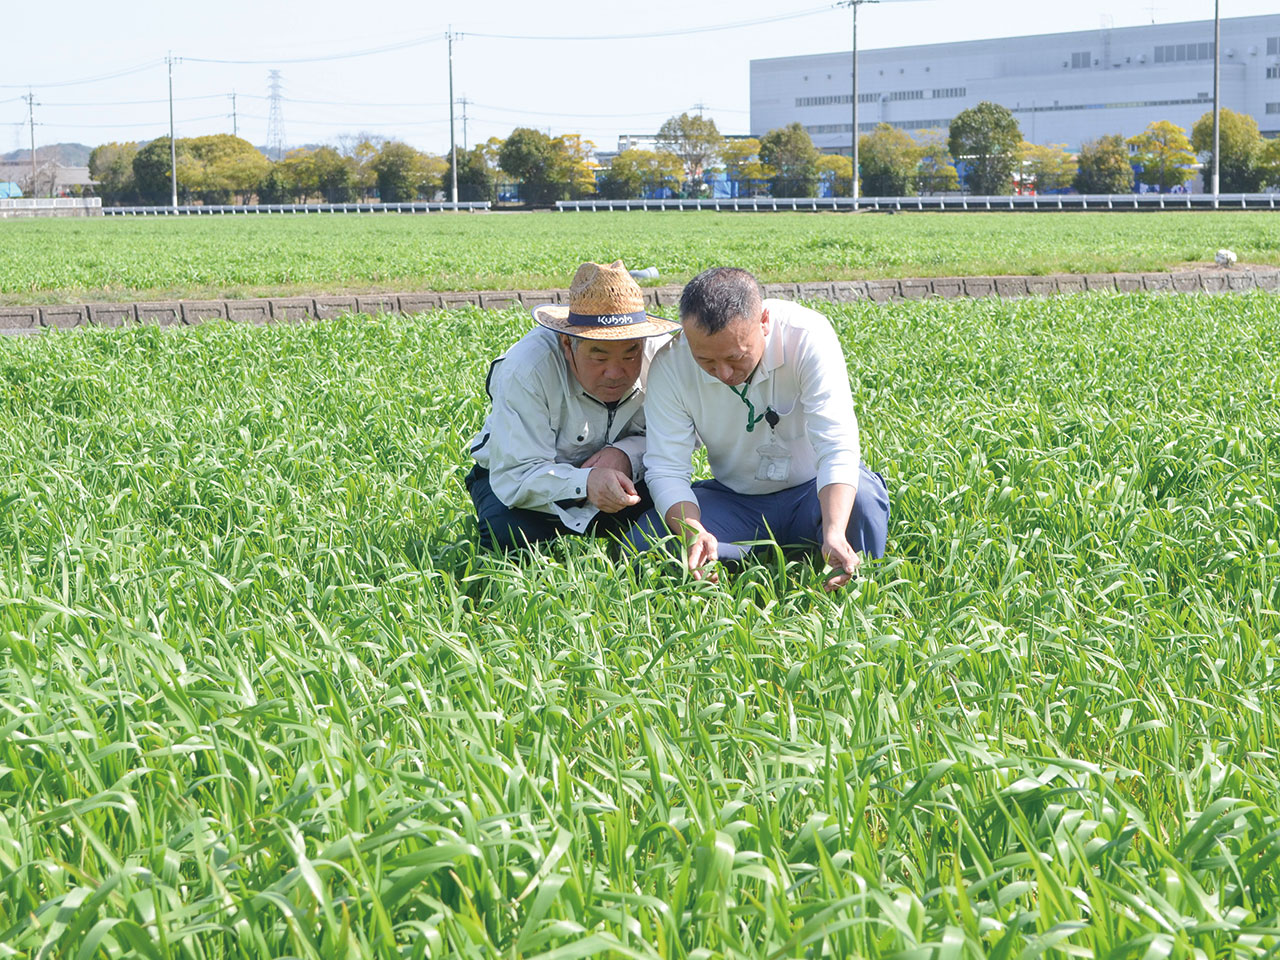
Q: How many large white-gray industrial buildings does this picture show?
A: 1